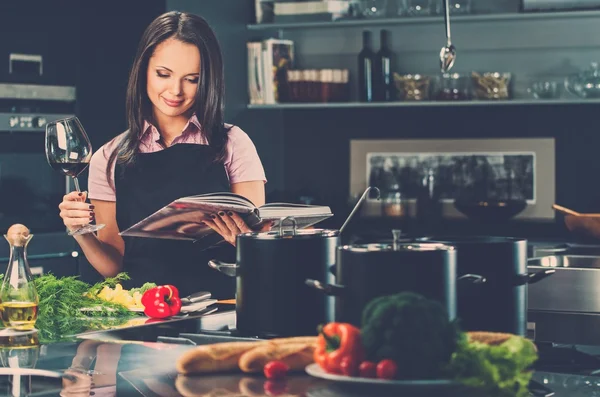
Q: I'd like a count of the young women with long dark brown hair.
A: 1